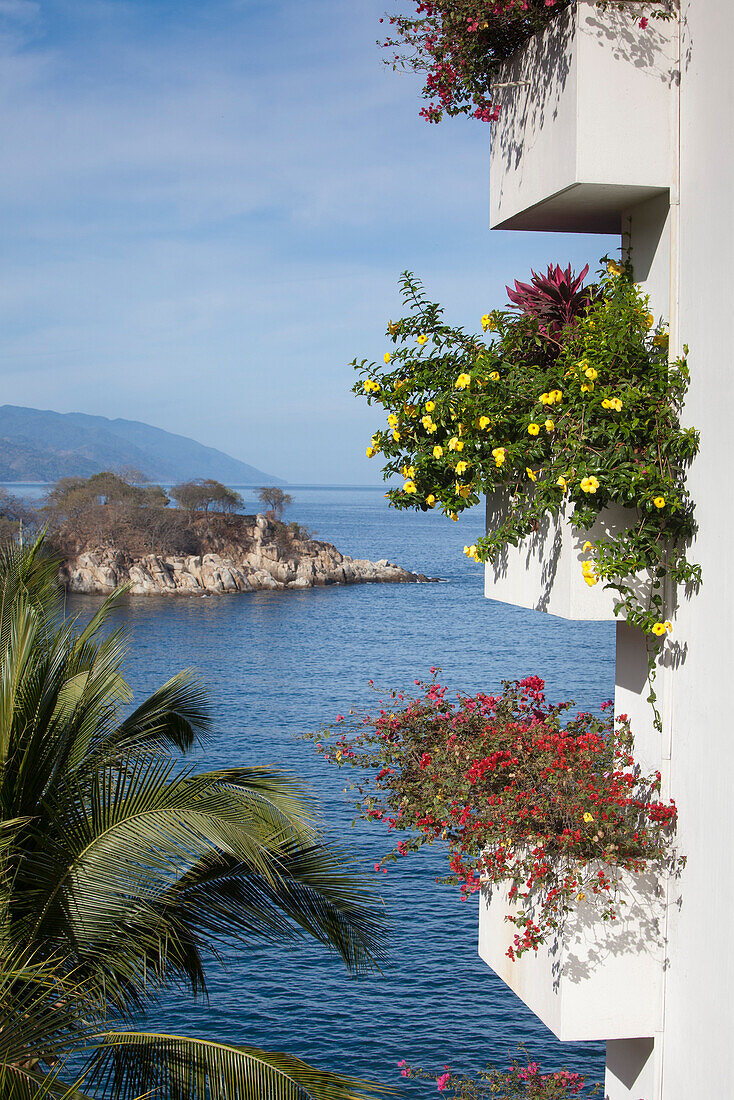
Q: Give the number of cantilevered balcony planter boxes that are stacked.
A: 3